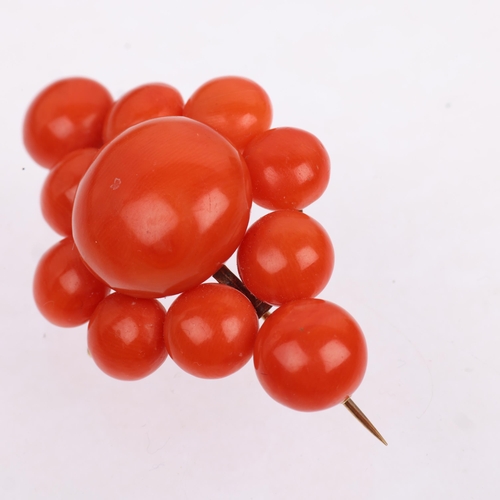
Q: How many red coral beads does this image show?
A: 11